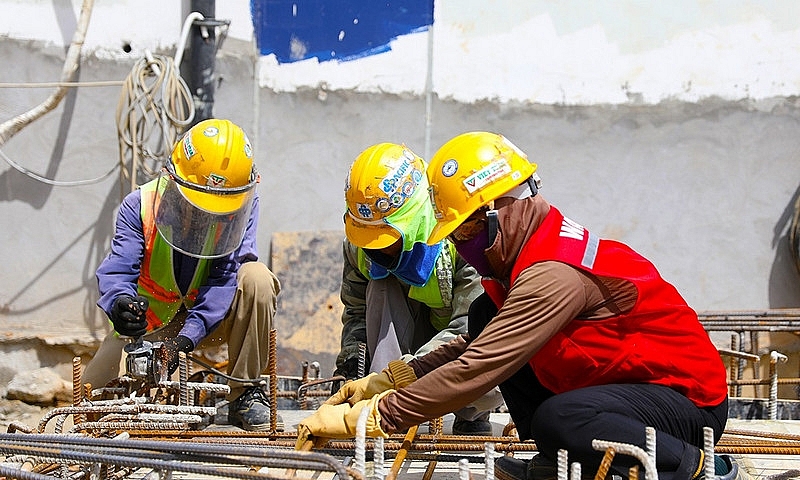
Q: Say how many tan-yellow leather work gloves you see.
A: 2